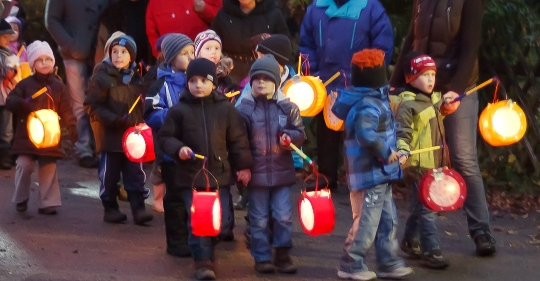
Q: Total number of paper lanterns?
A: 8